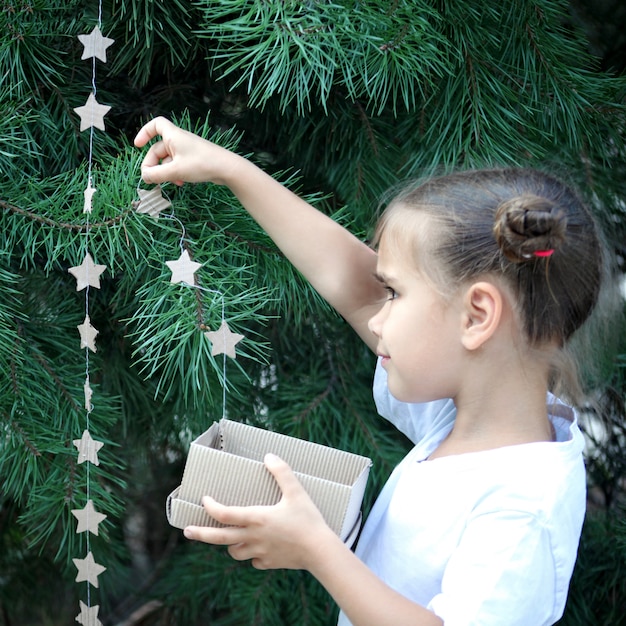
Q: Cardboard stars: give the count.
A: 13